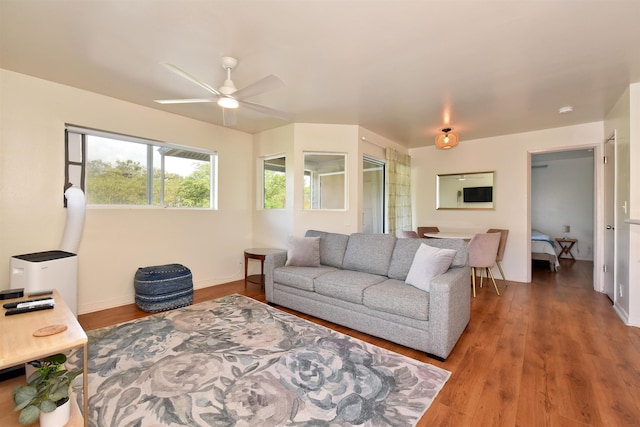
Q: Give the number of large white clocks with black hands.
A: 0